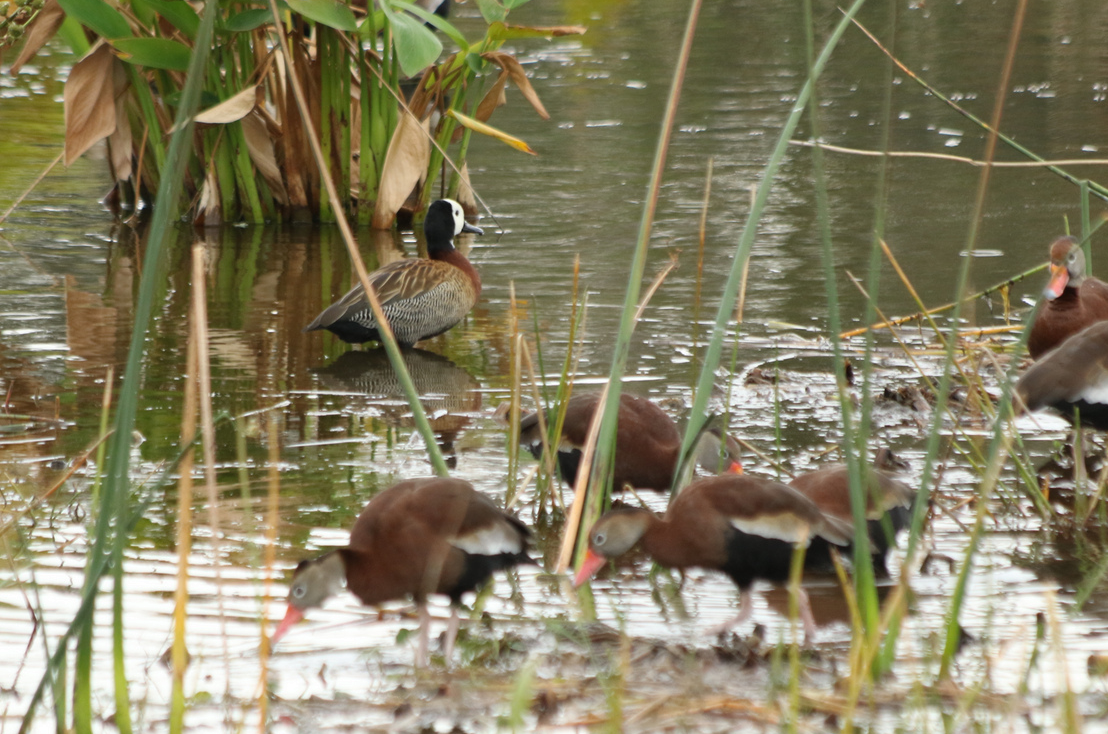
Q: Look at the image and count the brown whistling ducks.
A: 6